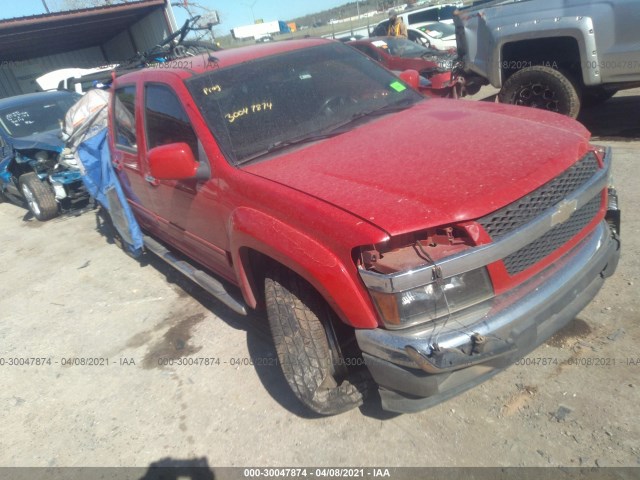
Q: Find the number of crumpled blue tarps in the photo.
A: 1